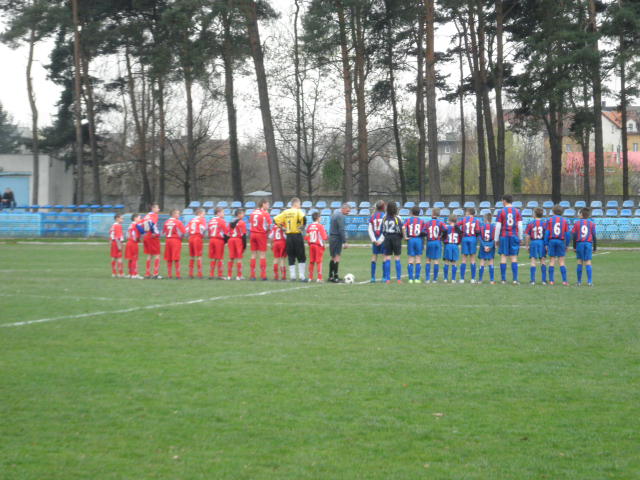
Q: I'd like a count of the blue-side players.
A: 11